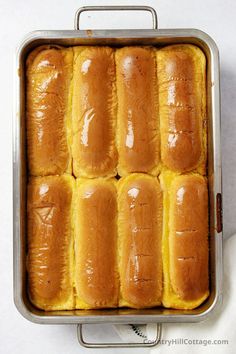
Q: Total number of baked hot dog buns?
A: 8